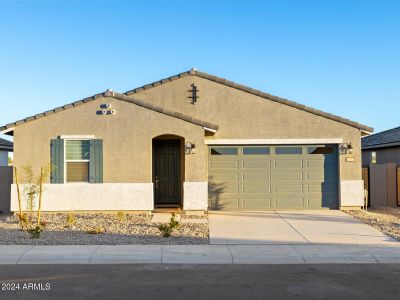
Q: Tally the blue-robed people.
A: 0